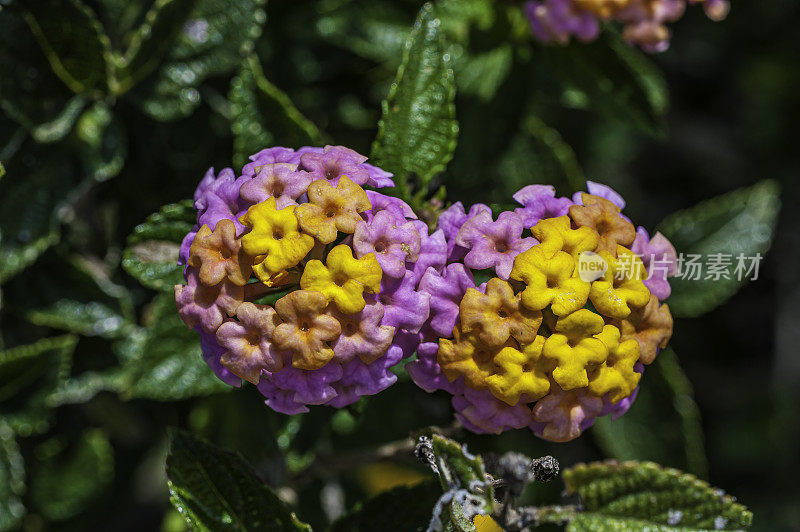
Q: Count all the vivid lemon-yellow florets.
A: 8